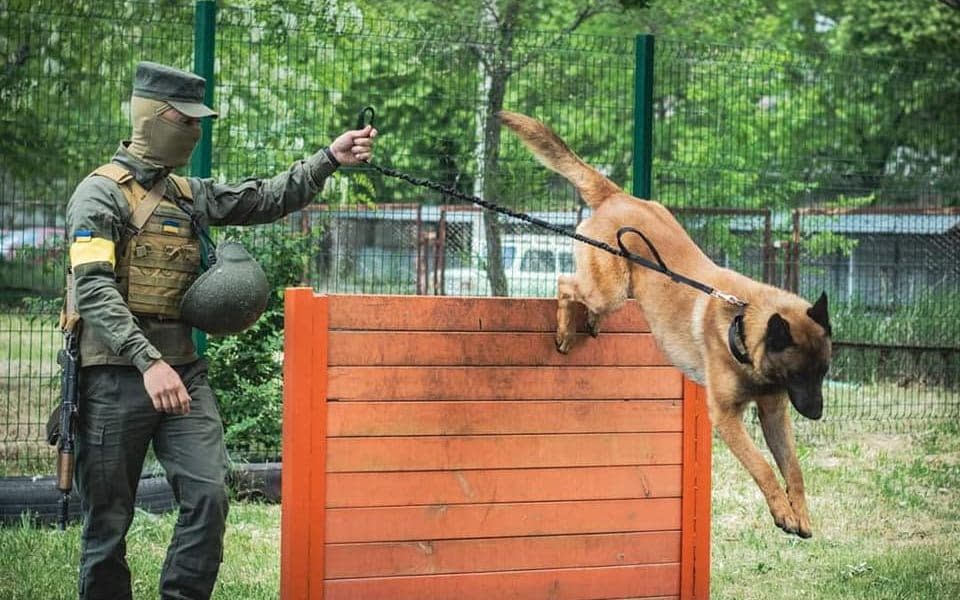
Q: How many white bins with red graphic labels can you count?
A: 0